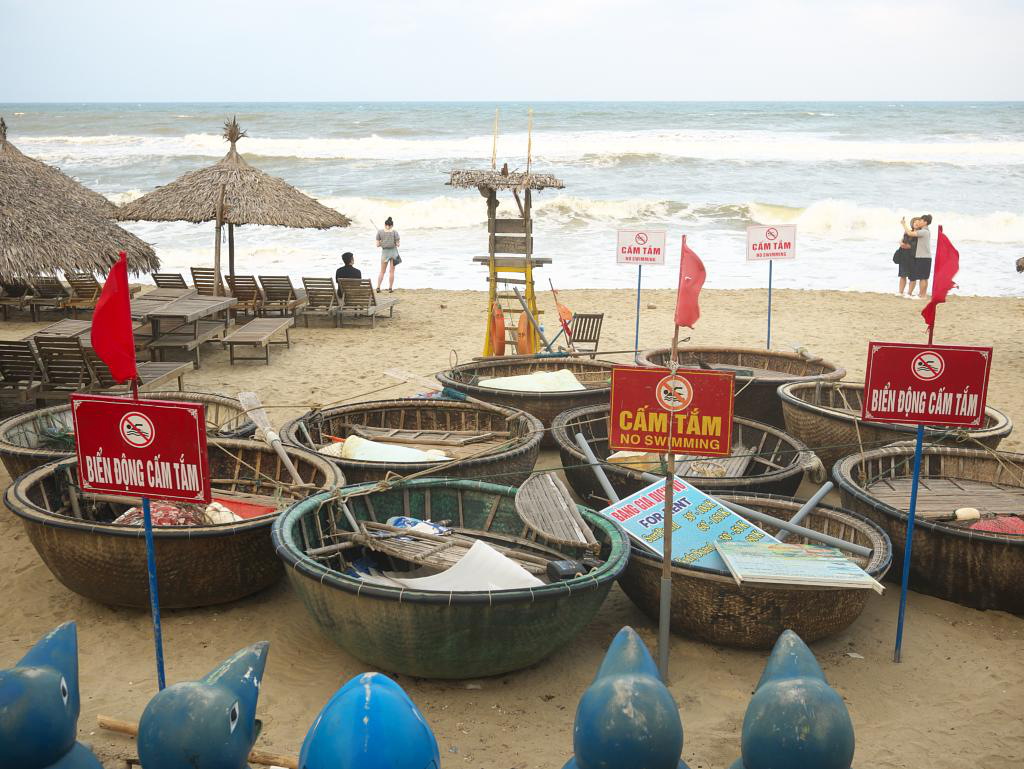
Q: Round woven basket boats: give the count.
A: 10